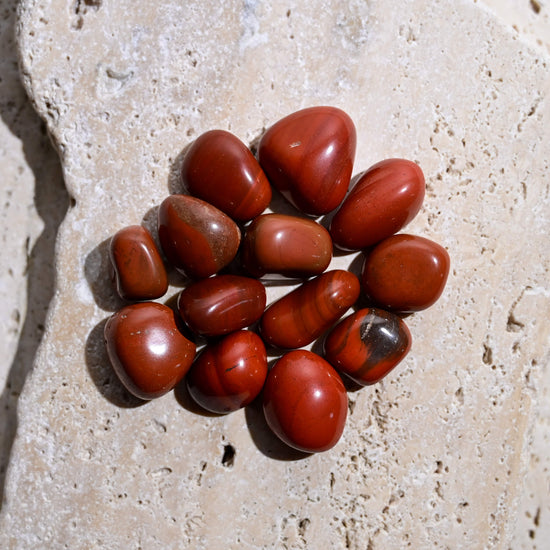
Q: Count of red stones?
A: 13